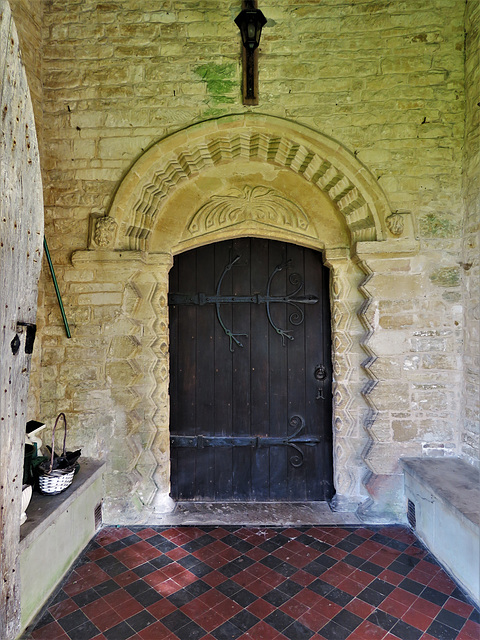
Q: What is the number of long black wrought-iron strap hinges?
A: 2